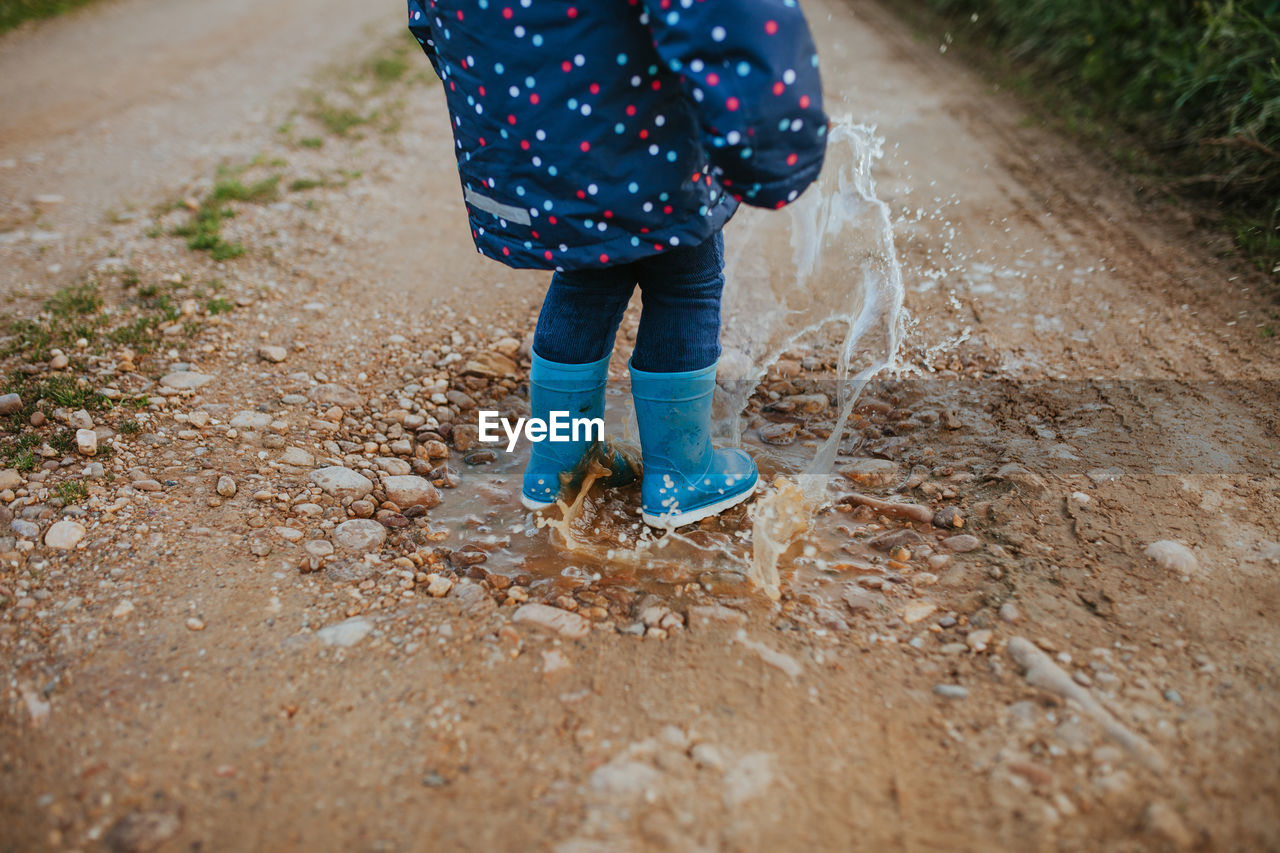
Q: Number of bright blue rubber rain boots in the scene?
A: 2